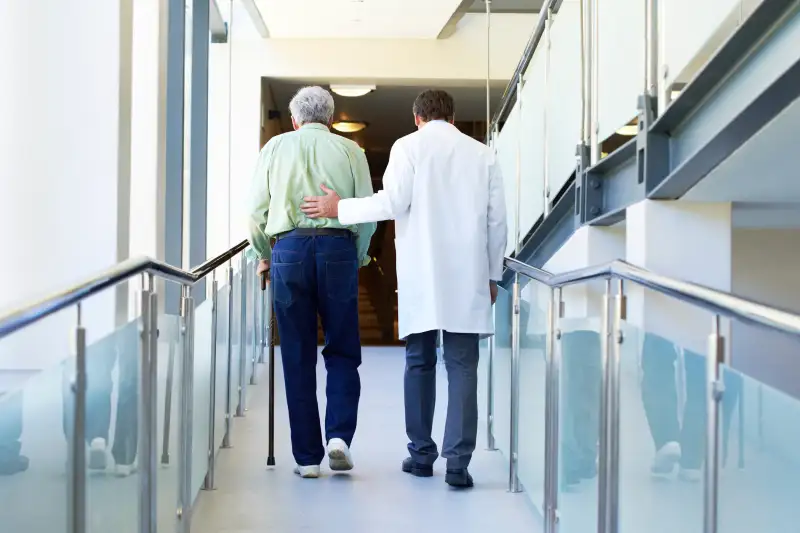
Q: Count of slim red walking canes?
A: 0